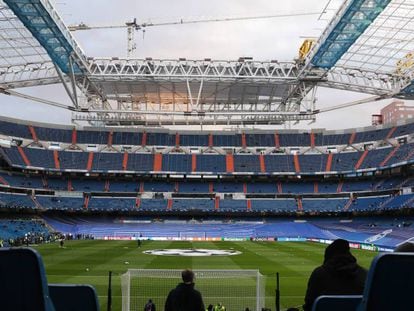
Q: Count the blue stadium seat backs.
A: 4